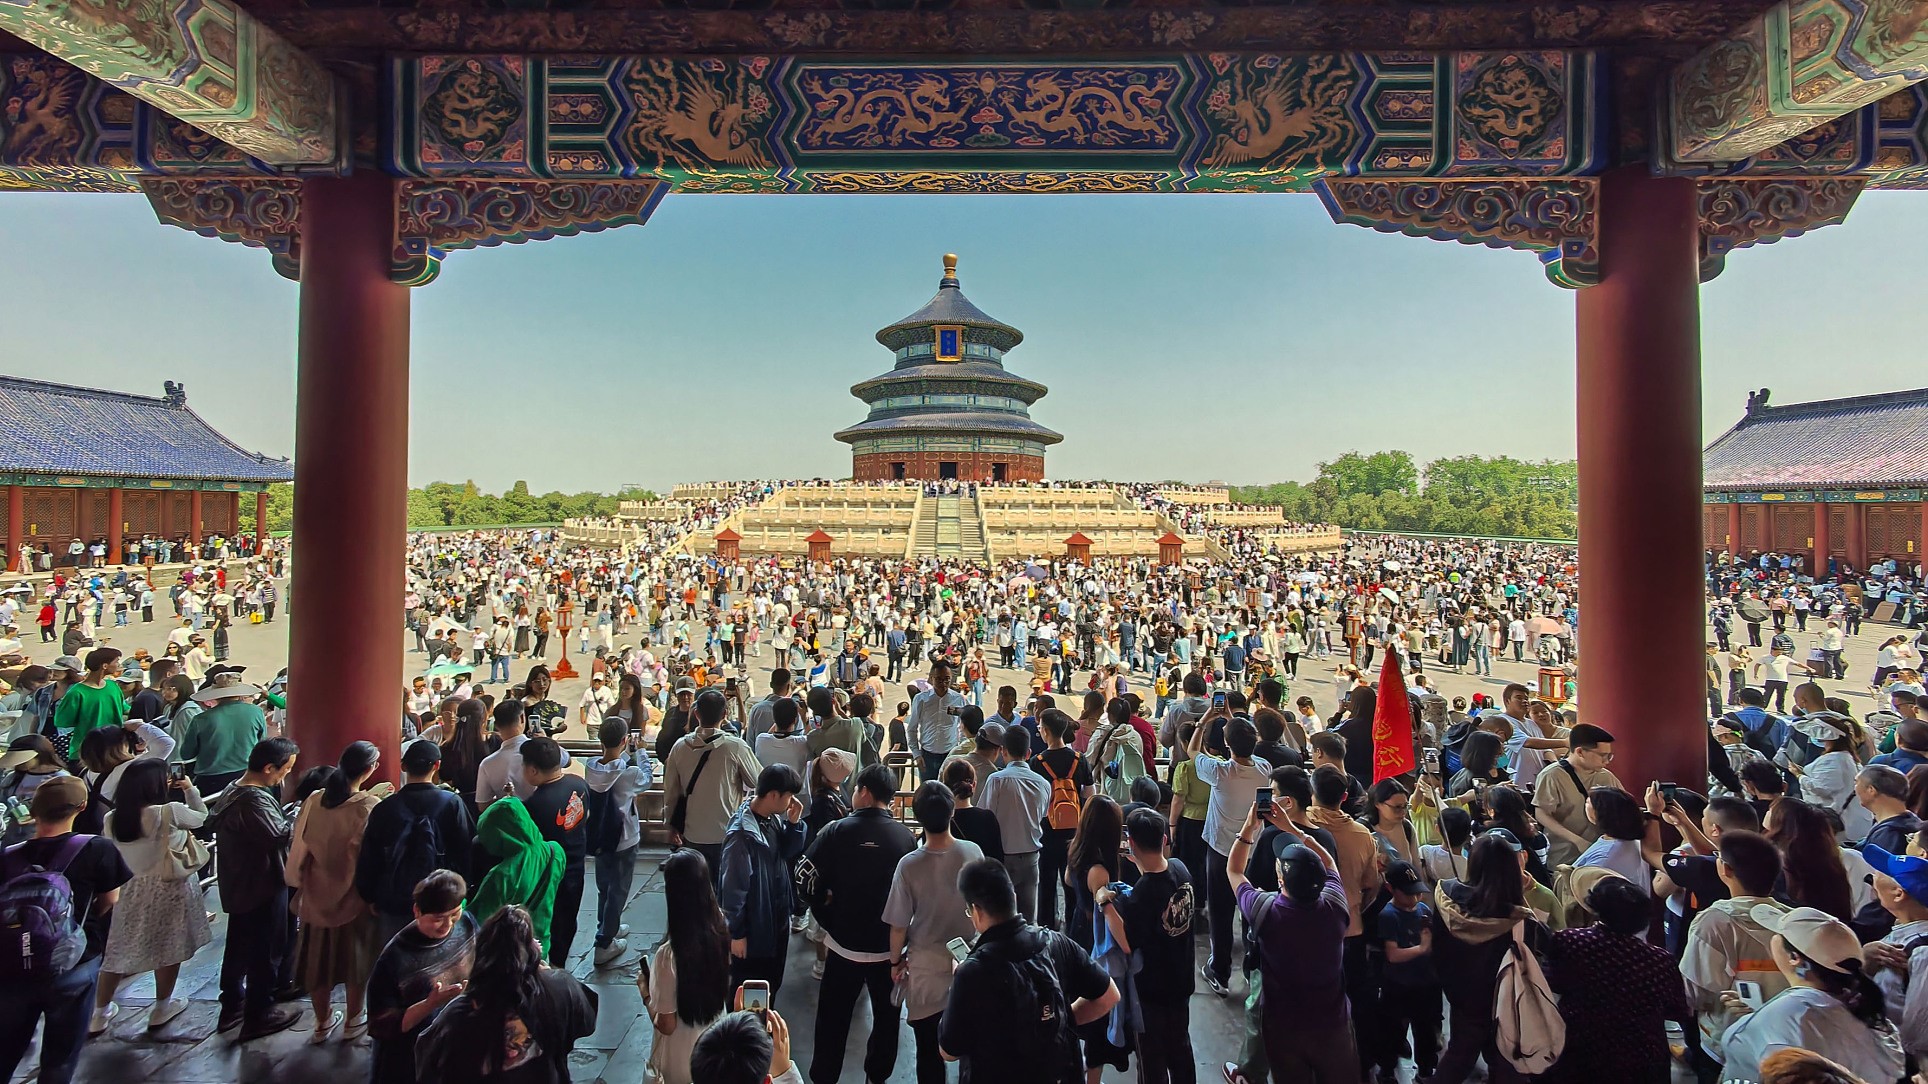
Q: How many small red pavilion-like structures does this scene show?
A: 4